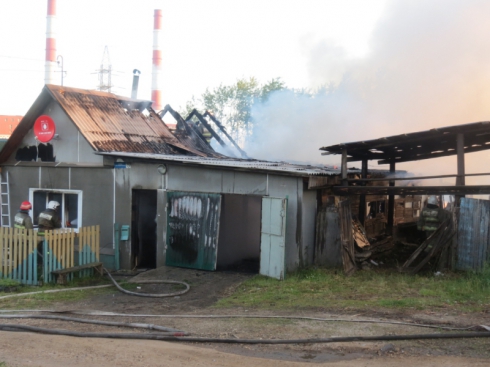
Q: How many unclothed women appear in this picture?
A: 0